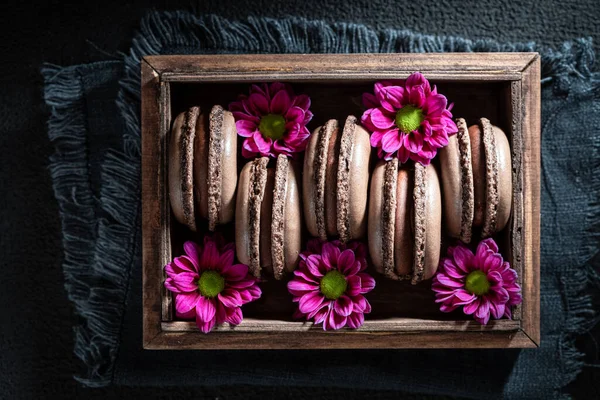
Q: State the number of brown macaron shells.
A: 10